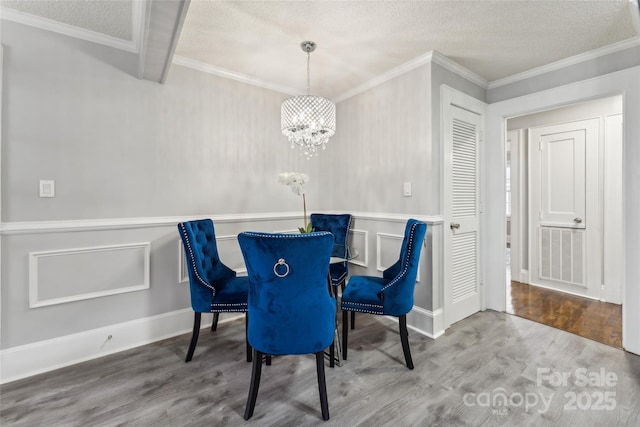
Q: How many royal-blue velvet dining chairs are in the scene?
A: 4